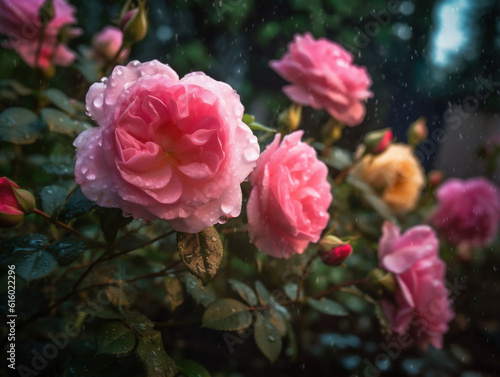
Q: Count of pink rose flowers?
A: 6